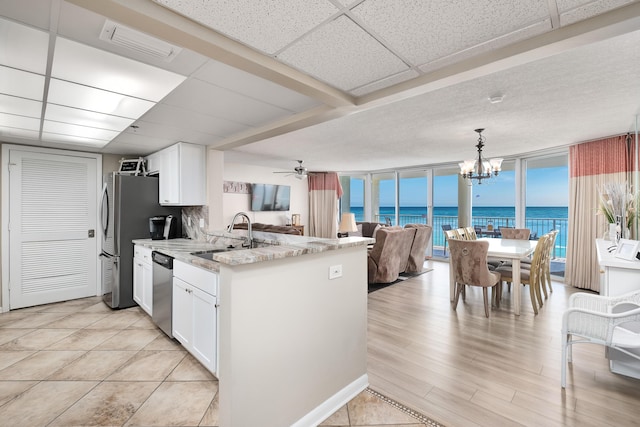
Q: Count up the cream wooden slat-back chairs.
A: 6